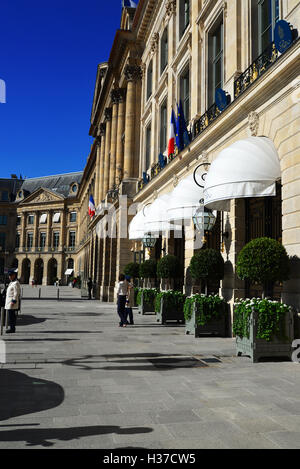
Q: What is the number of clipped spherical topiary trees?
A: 5